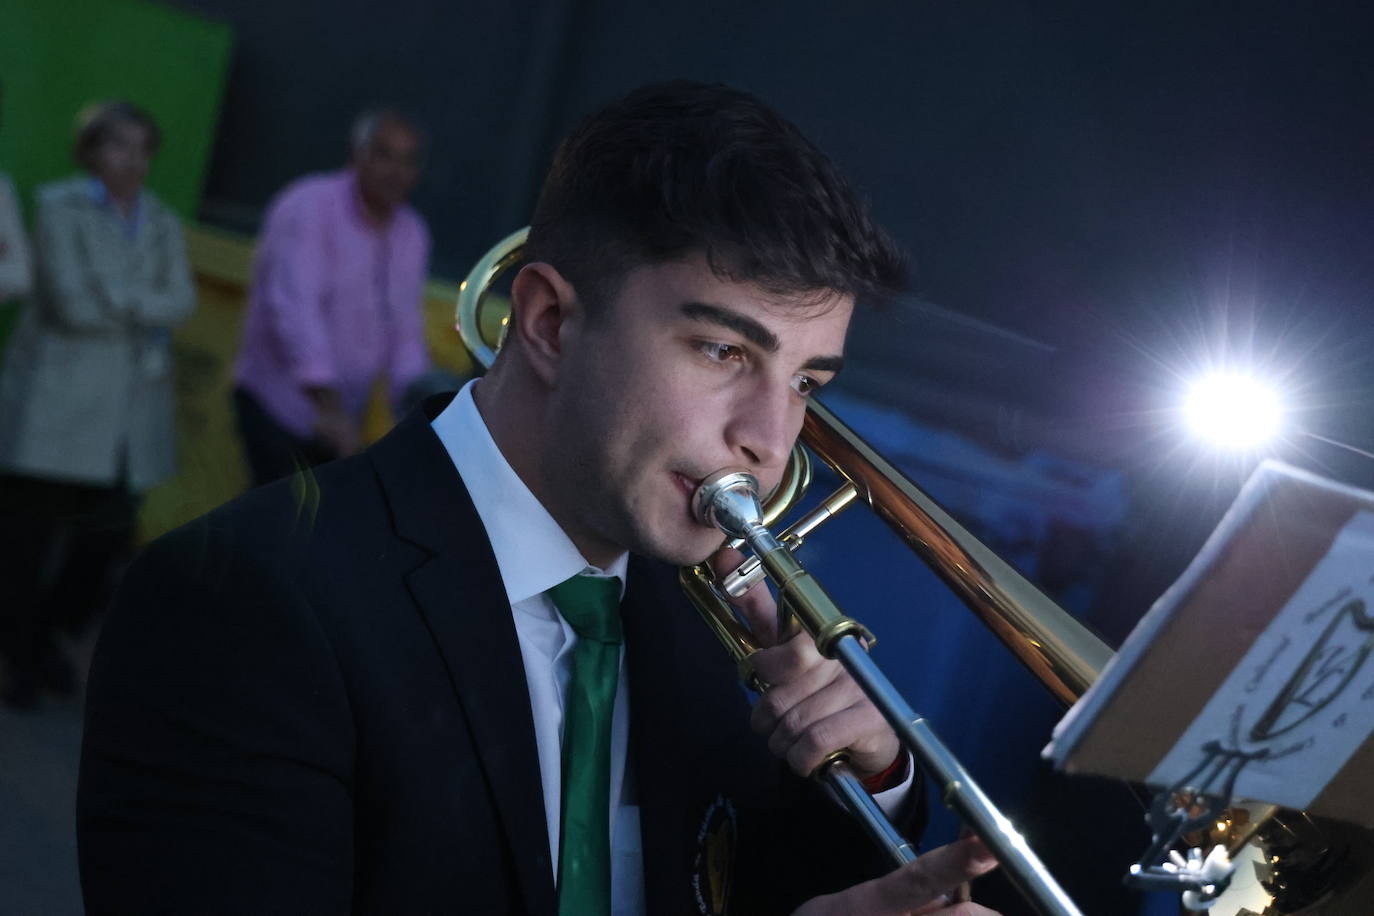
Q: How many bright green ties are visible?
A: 1